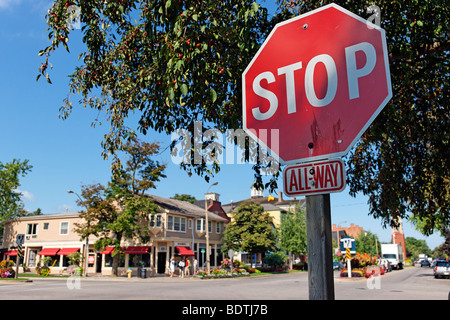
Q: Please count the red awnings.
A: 6